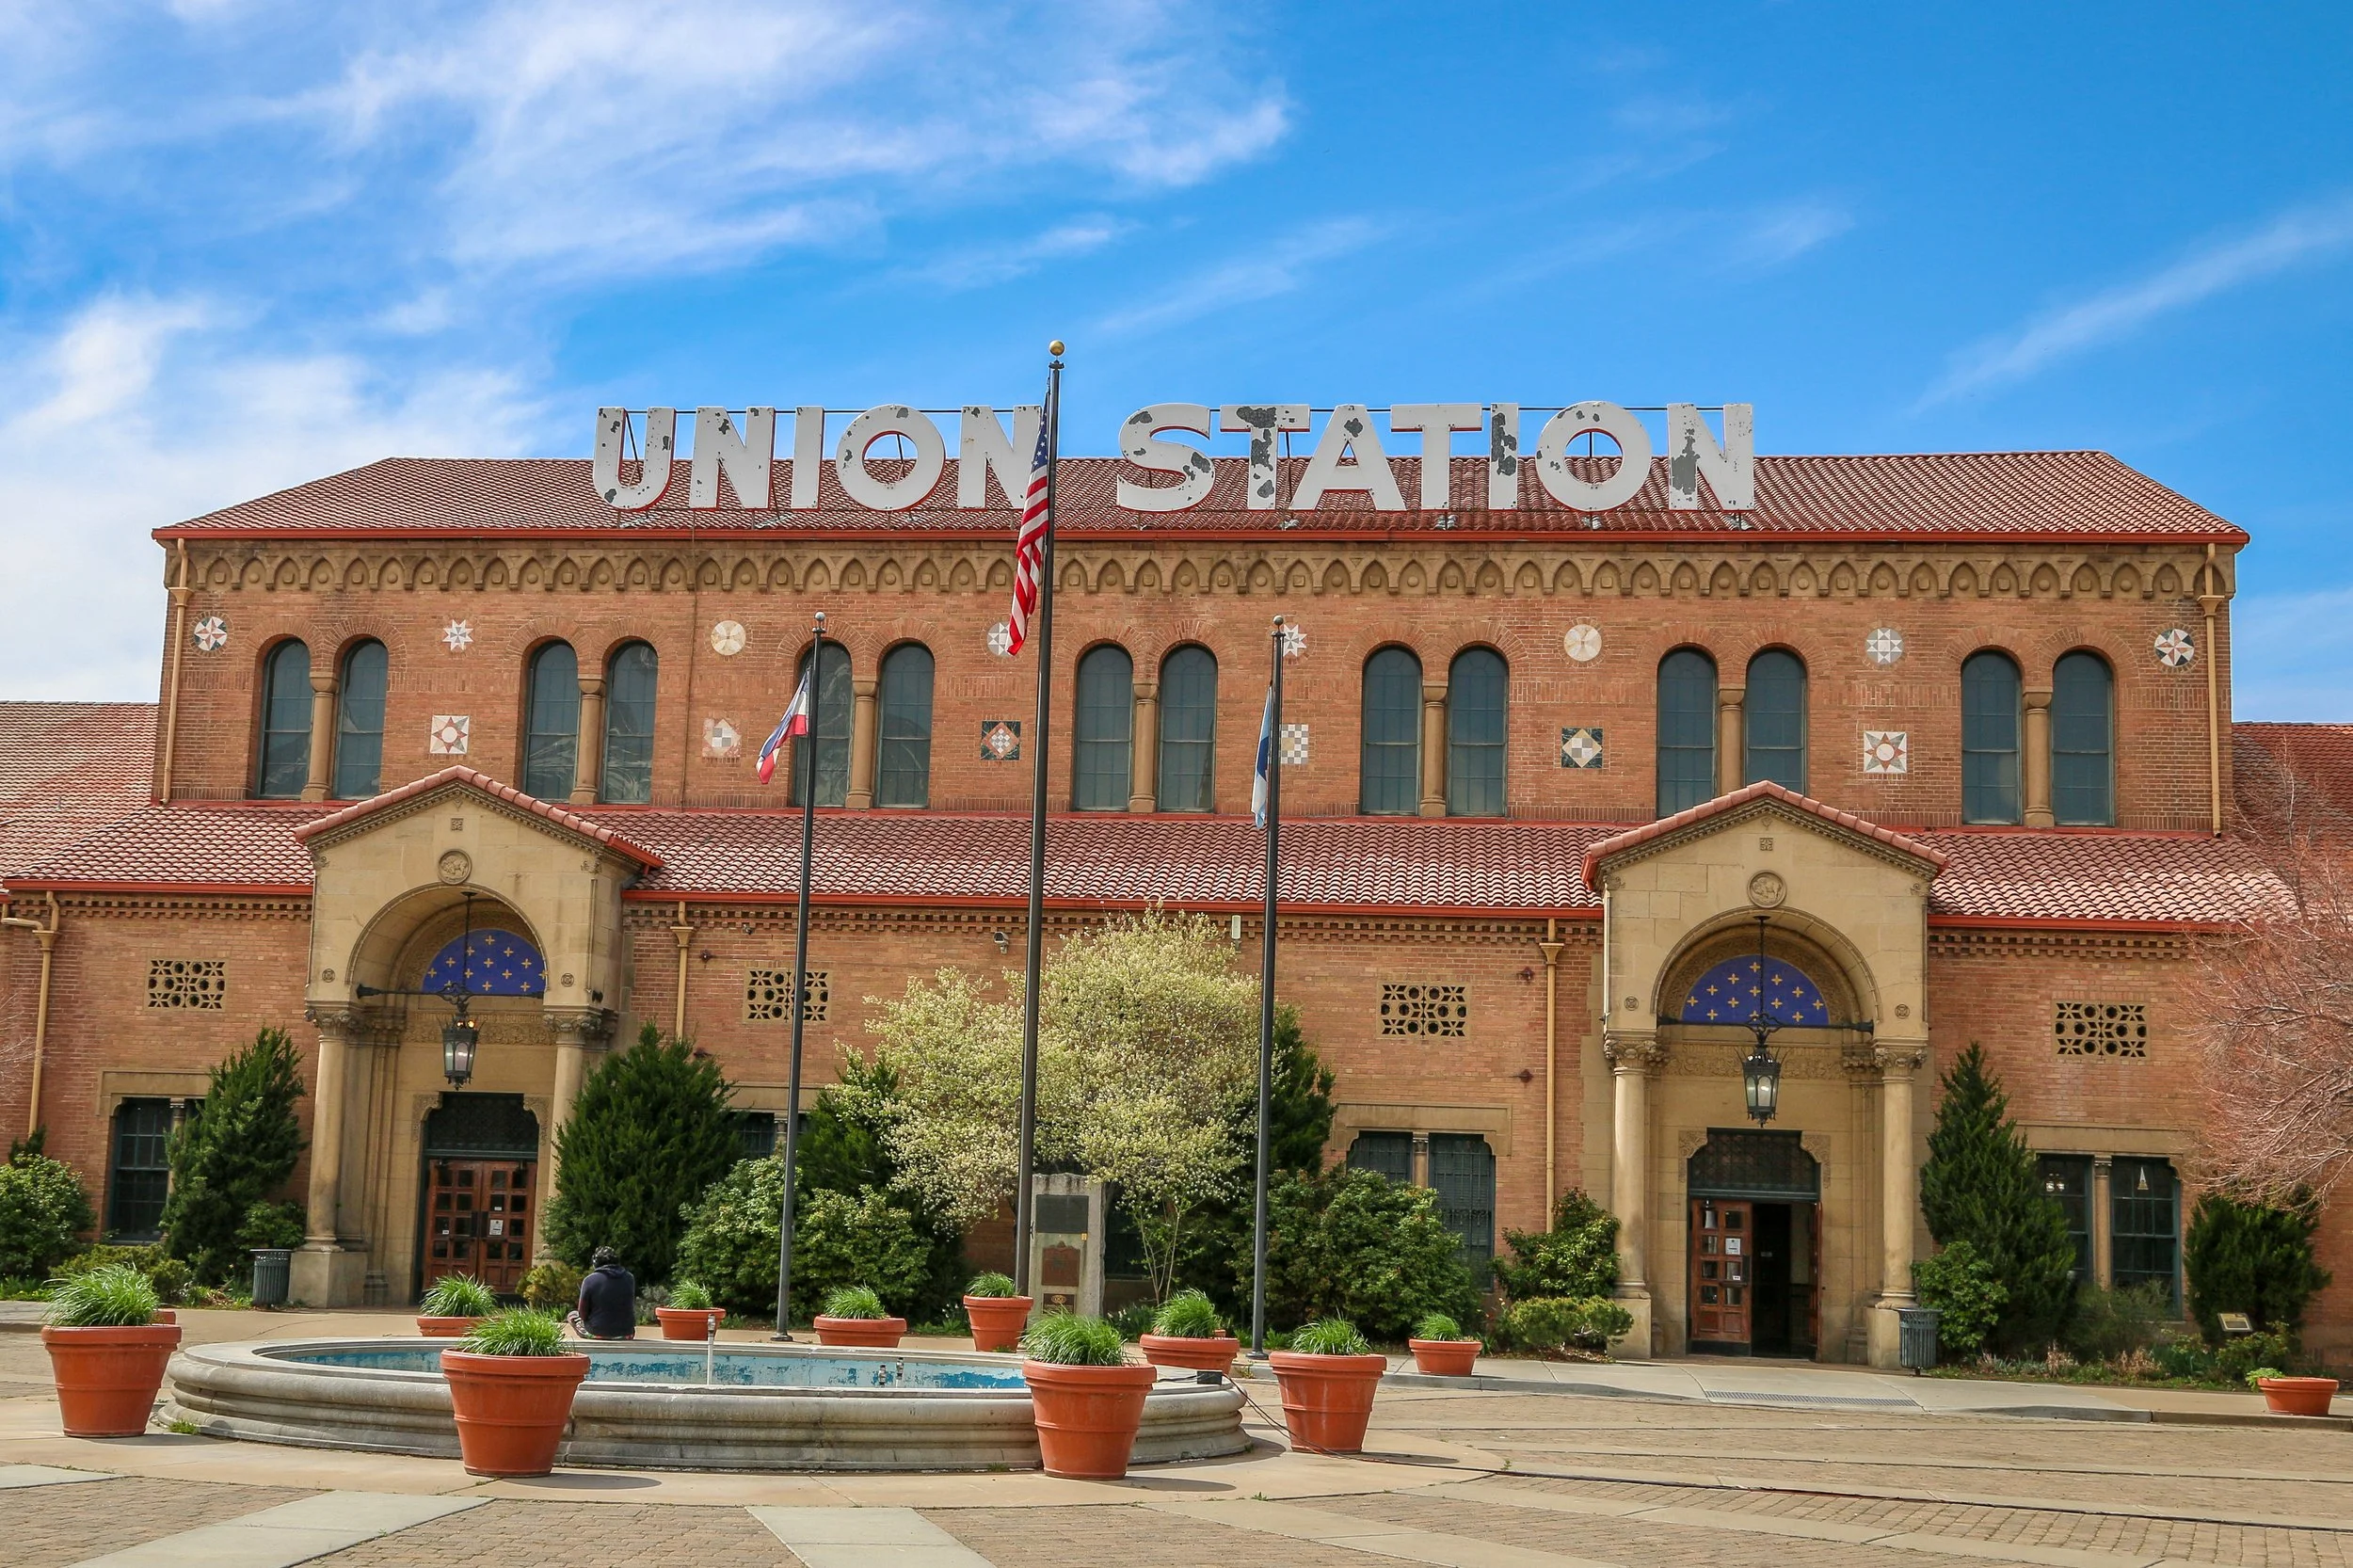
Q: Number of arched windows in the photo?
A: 14